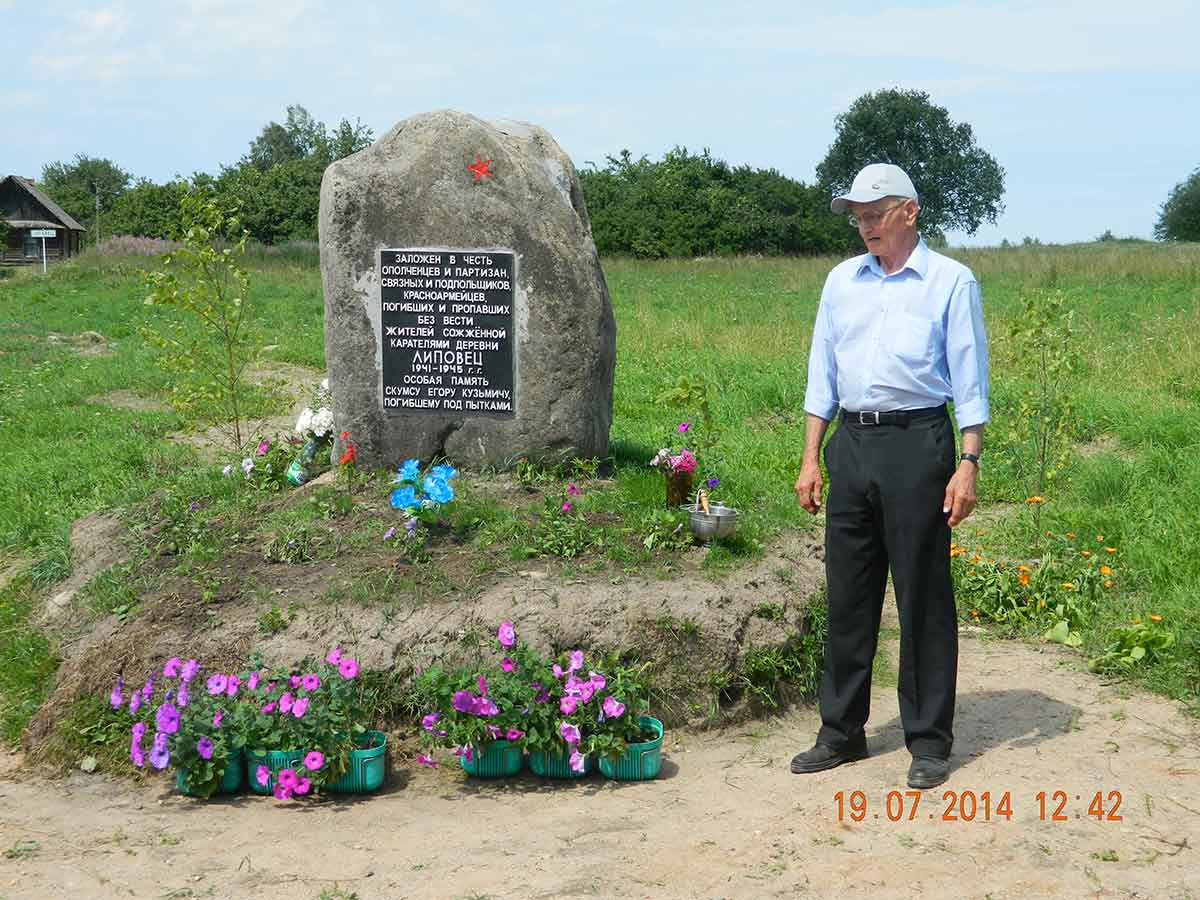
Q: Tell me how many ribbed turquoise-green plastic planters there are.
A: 6